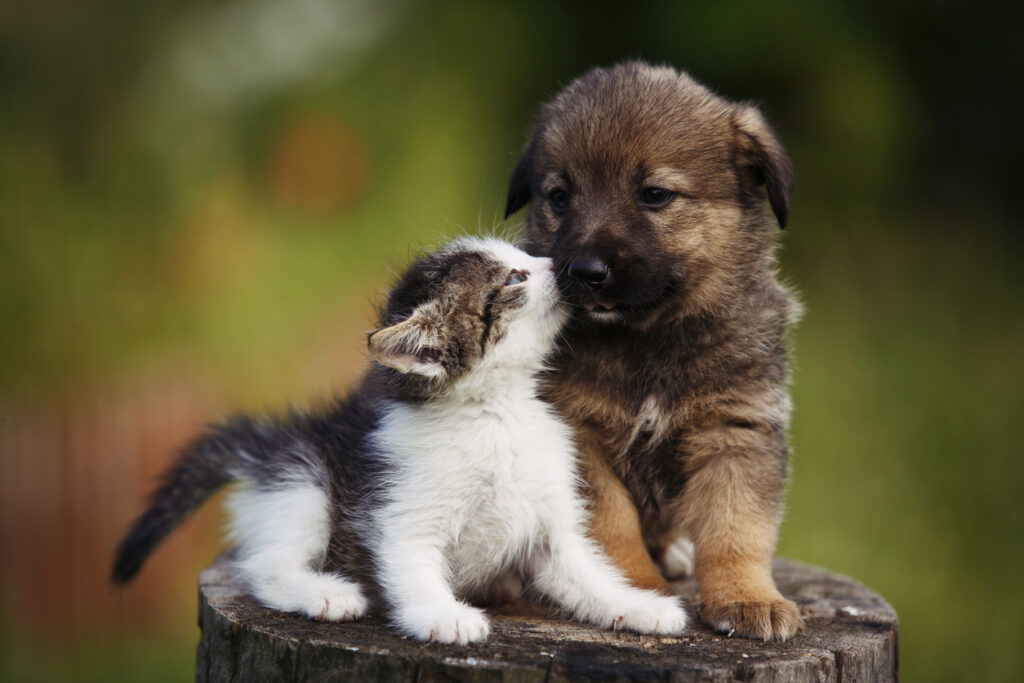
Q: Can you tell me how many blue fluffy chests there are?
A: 0